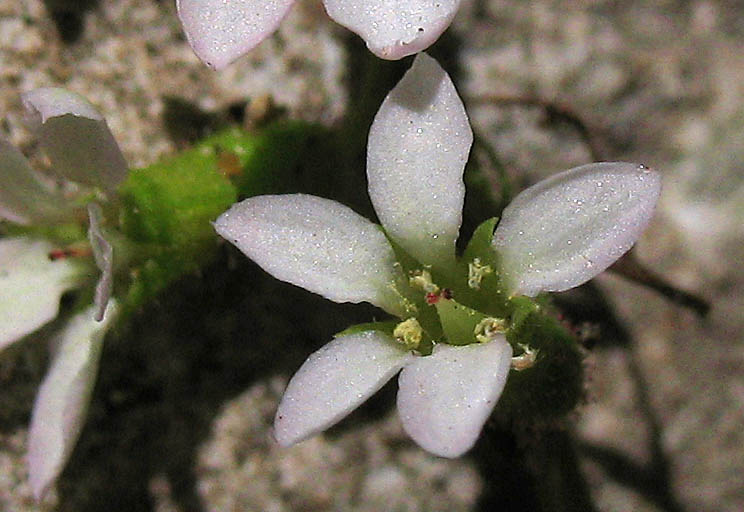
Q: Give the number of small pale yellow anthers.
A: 5